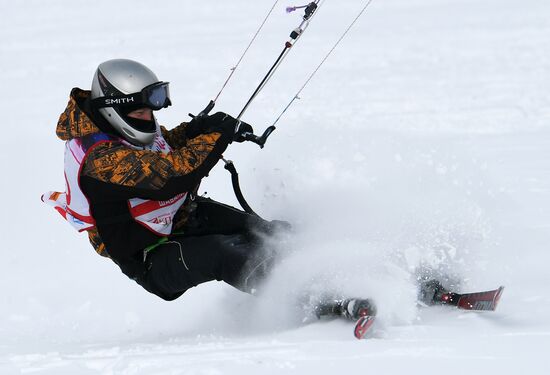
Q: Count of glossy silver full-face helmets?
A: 1